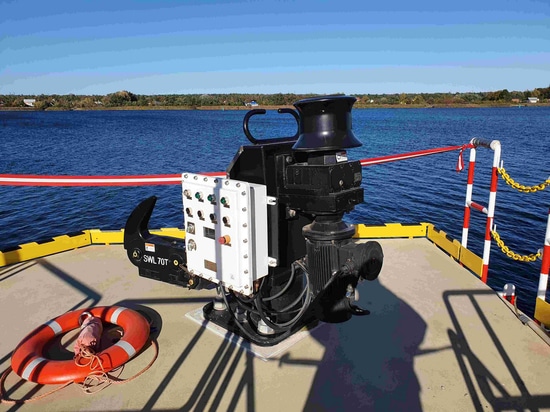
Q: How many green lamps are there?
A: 3